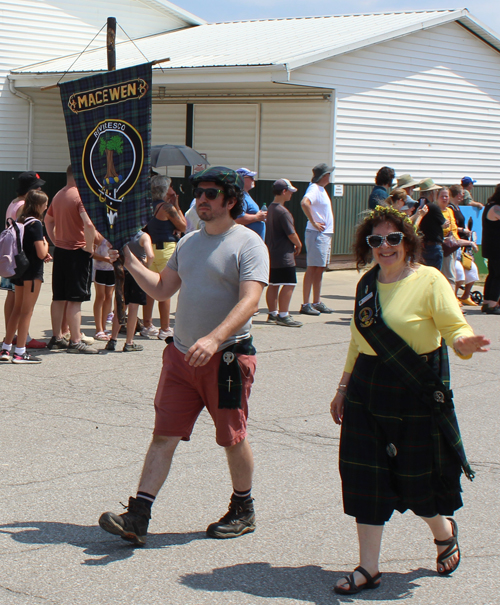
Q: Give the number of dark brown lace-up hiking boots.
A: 2